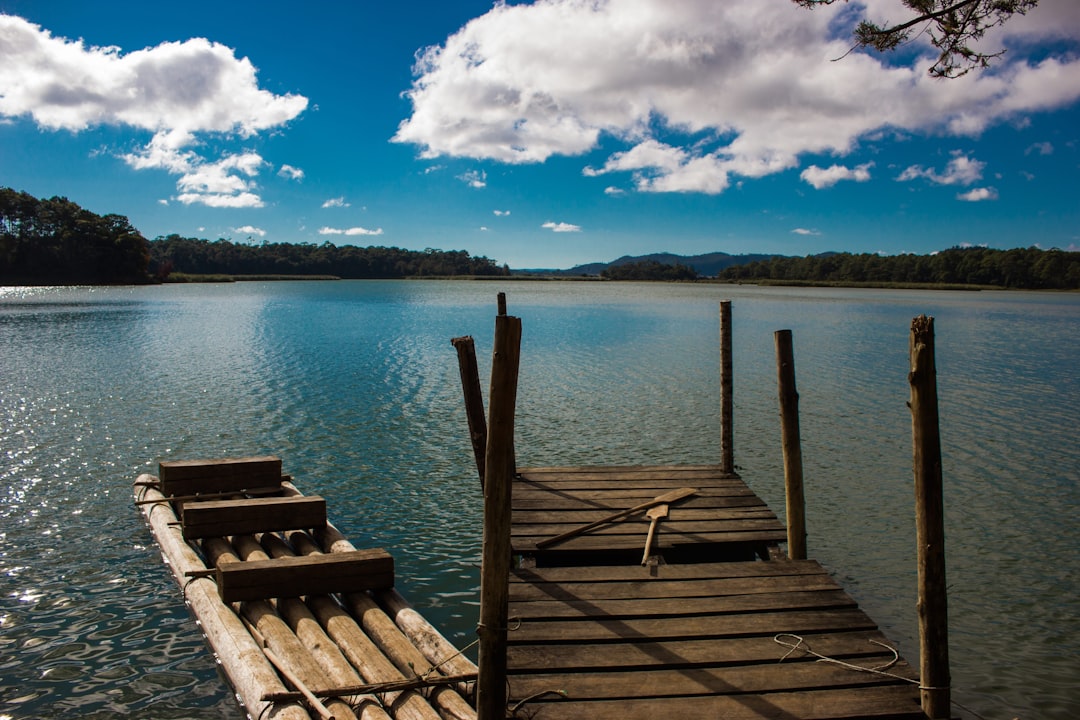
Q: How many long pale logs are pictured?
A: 6